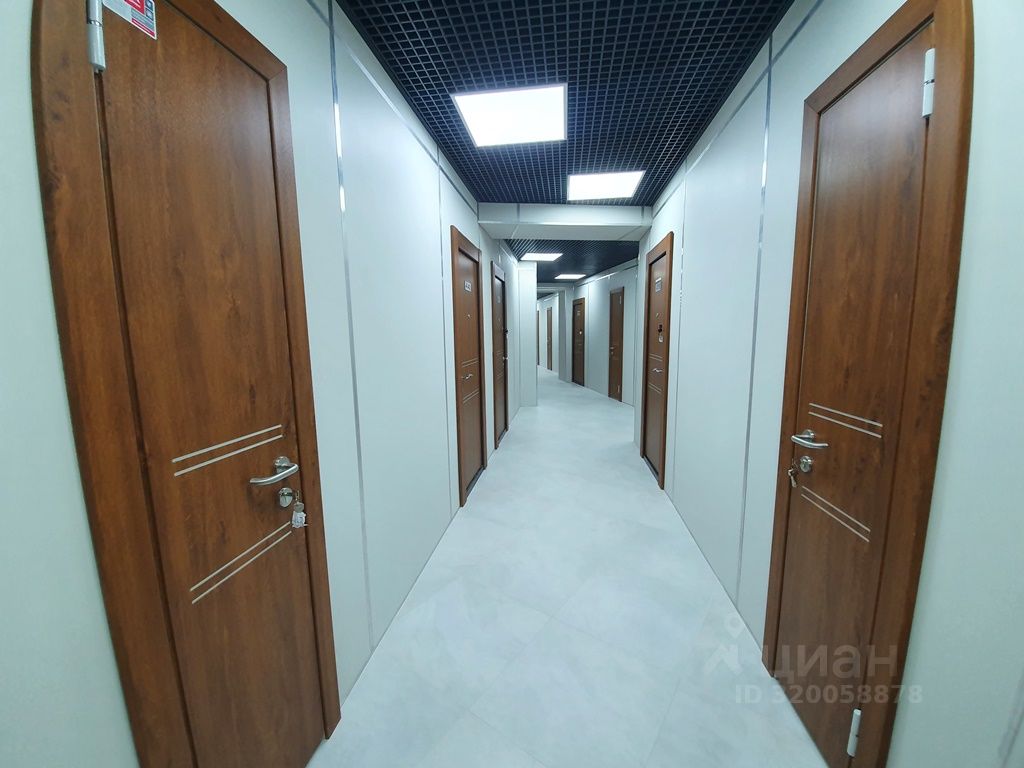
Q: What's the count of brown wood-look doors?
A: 9